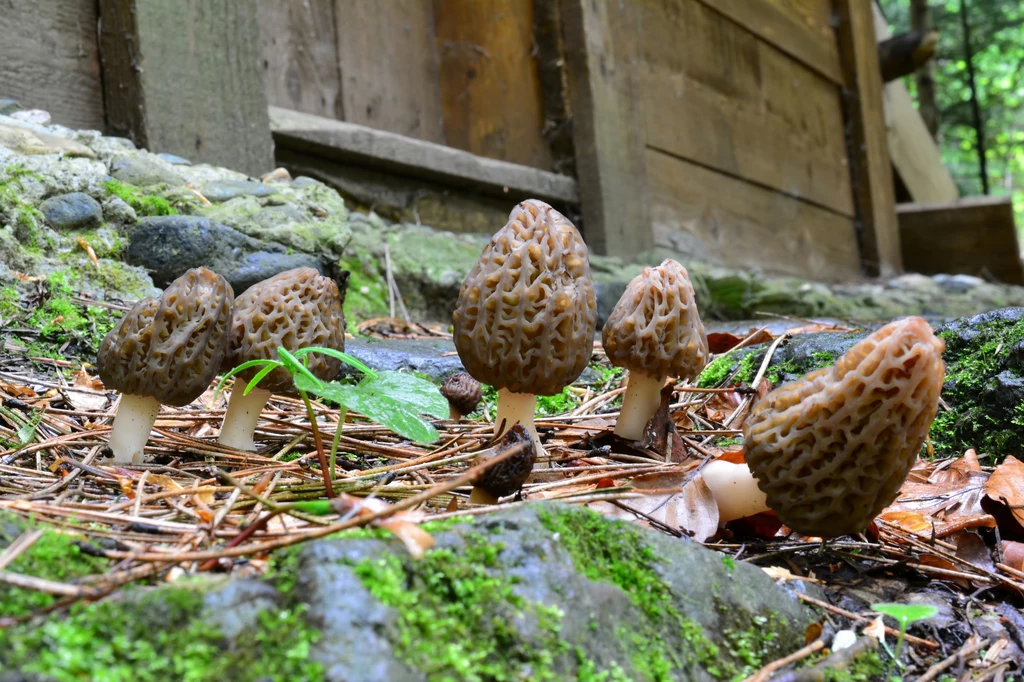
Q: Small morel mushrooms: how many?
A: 2